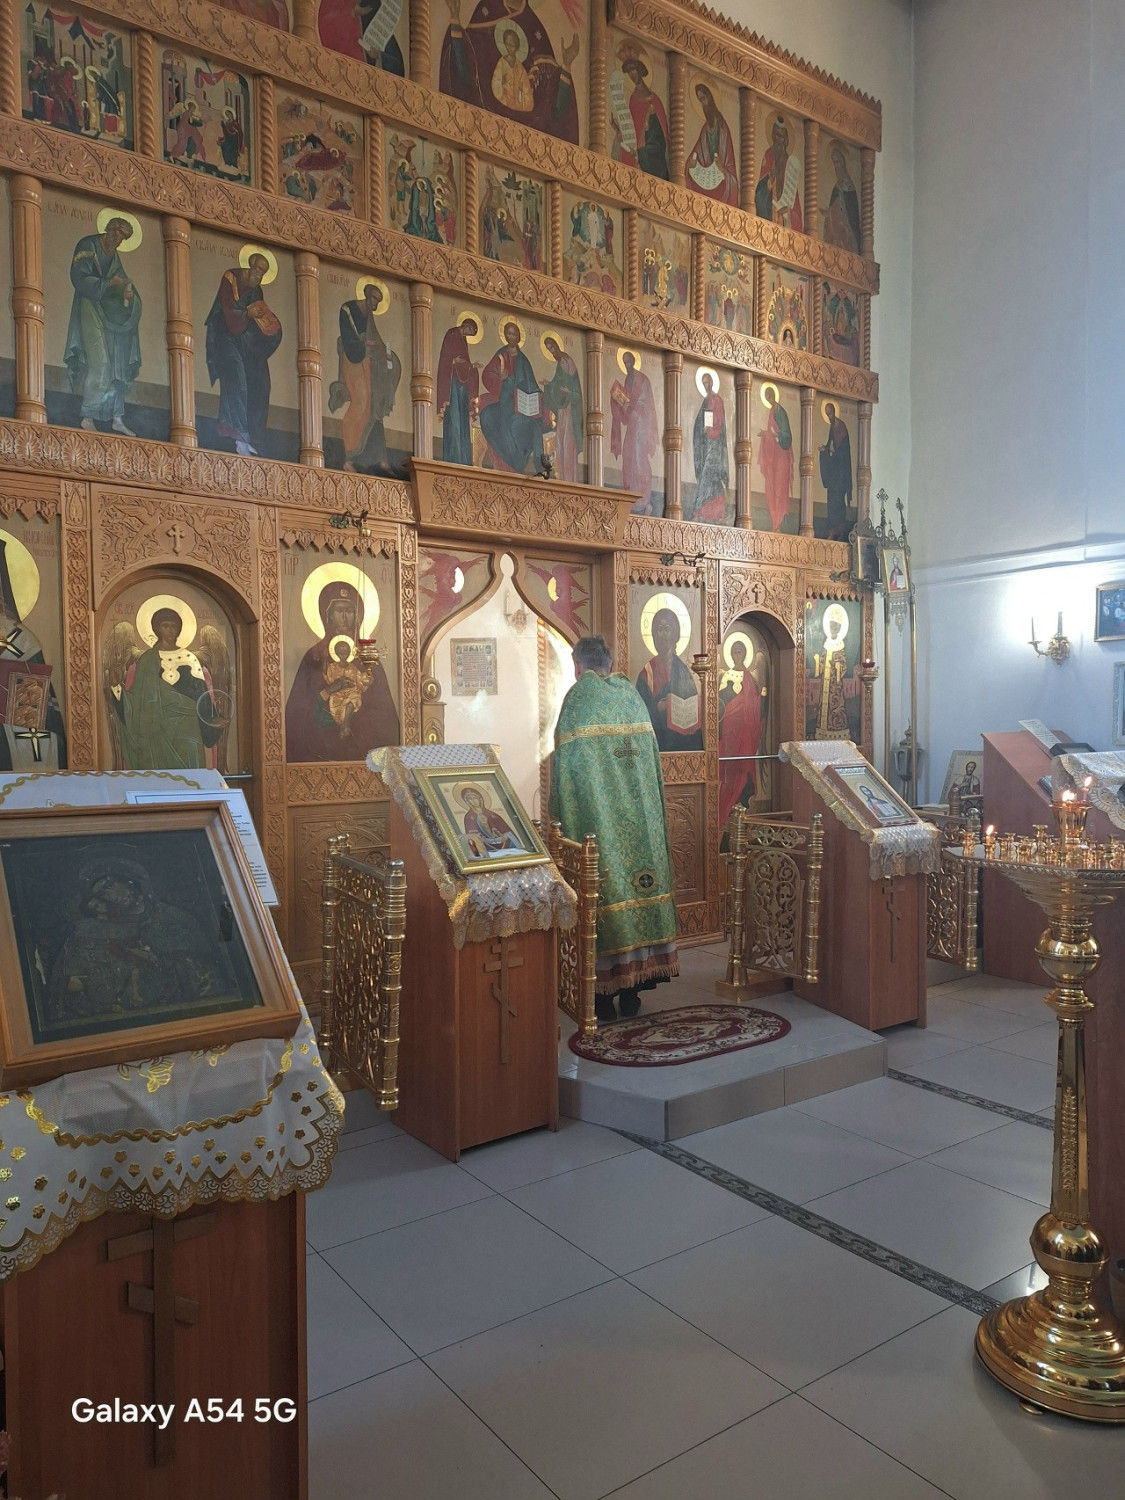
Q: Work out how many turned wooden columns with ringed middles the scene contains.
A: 9